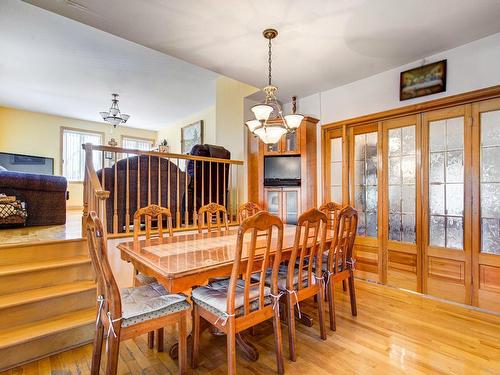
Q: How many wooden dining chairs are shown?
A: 8